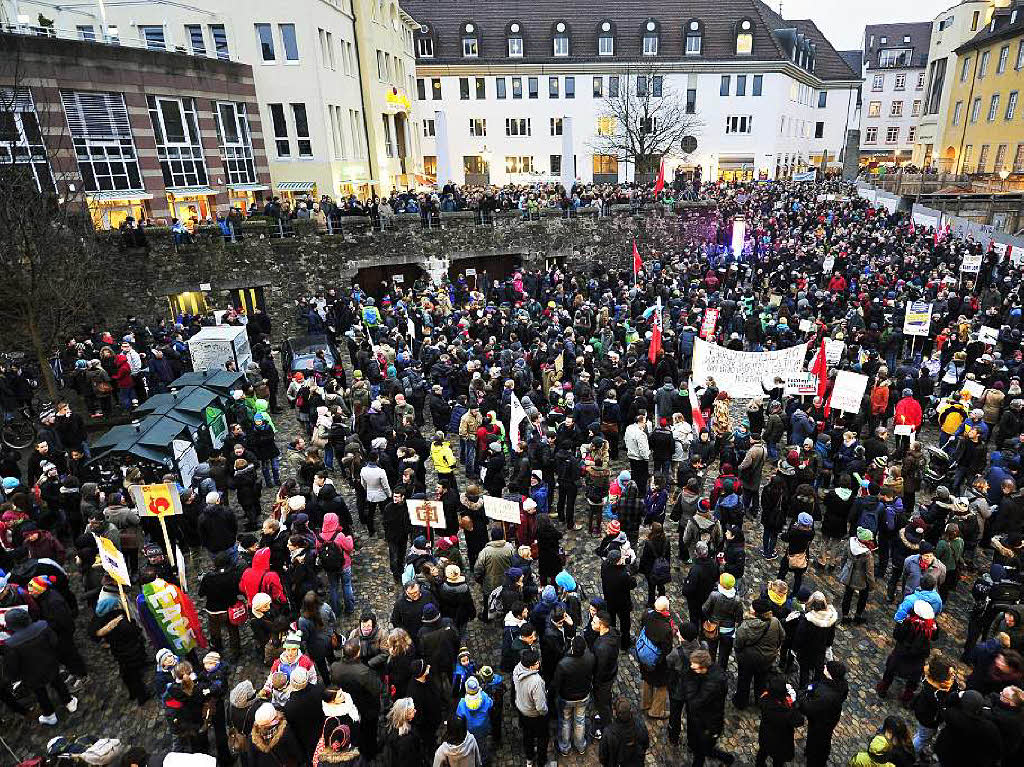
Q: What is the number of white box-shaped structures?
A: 1